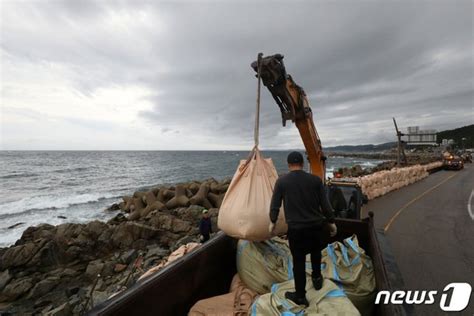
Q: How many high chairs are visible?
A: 0